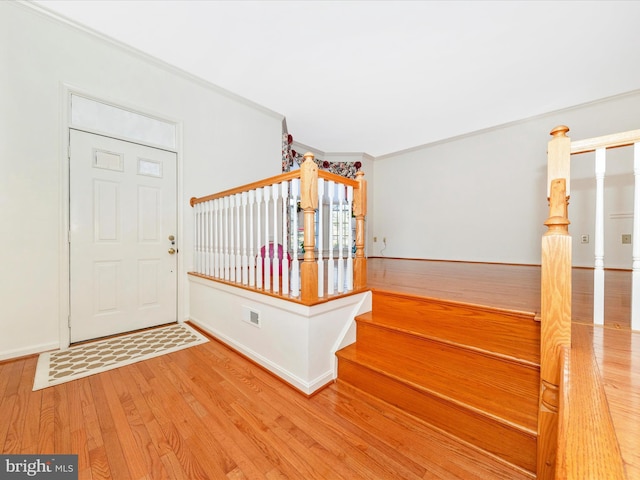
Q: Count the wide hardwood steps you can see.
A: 3